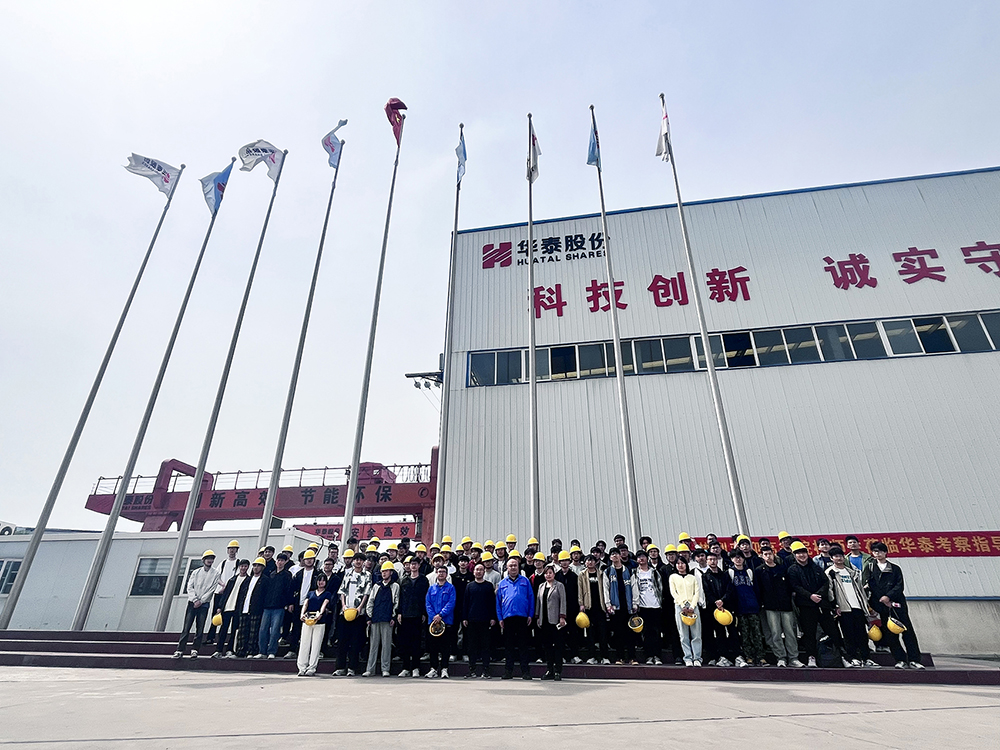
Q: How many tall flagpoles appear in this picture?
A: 9